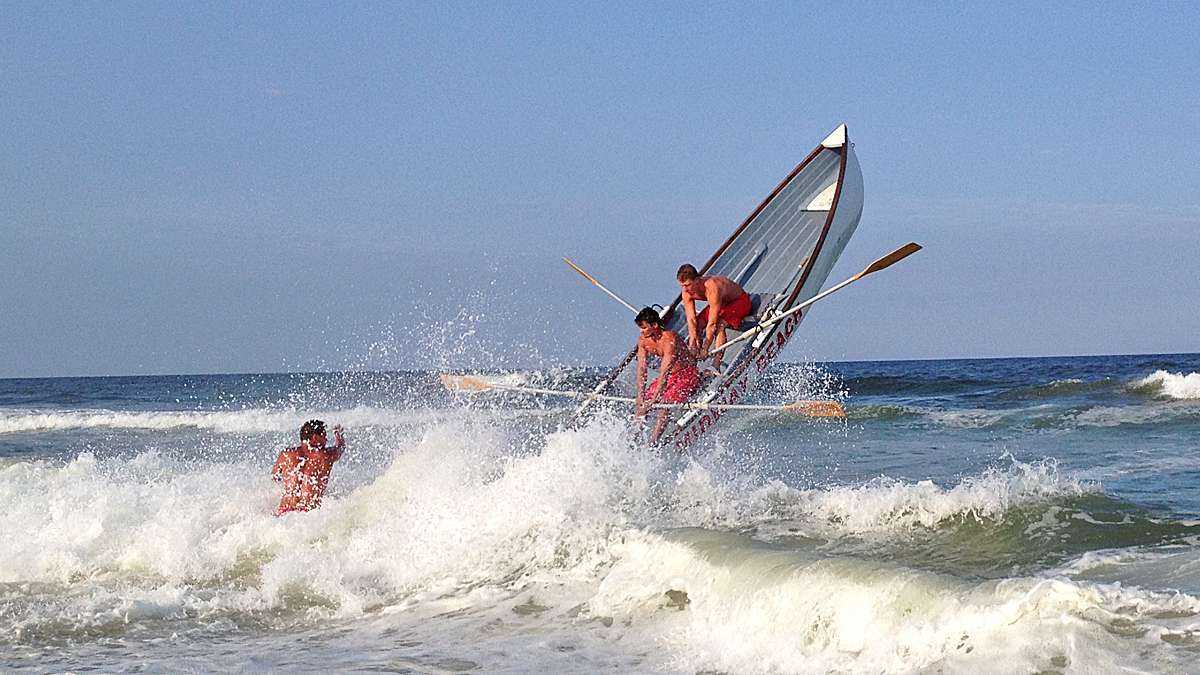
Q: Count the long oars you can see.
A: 4